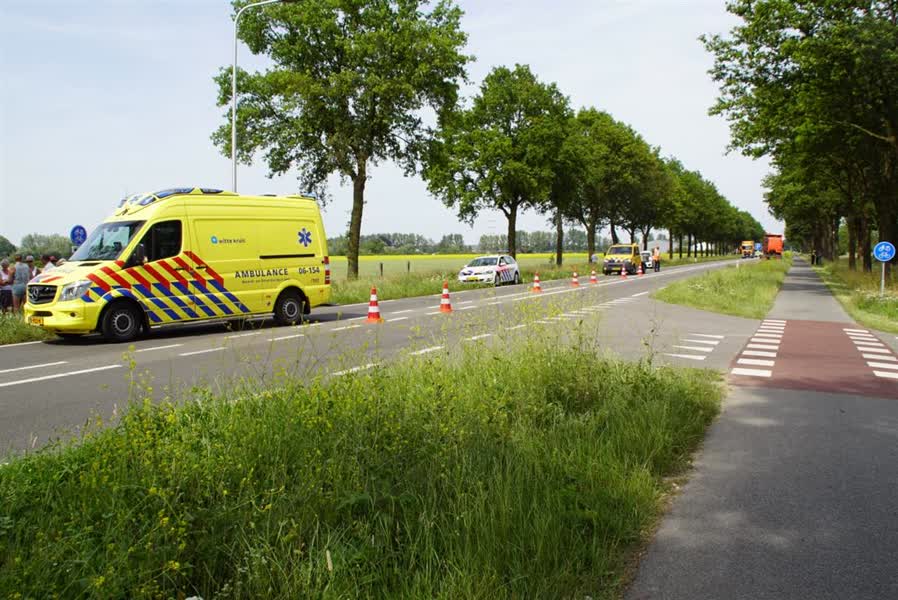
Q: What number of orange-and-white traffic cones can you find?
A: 7